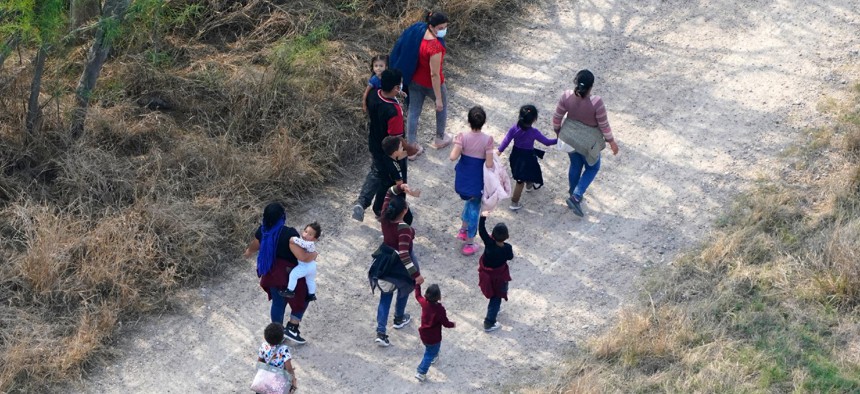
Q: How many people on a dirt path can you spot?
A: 13